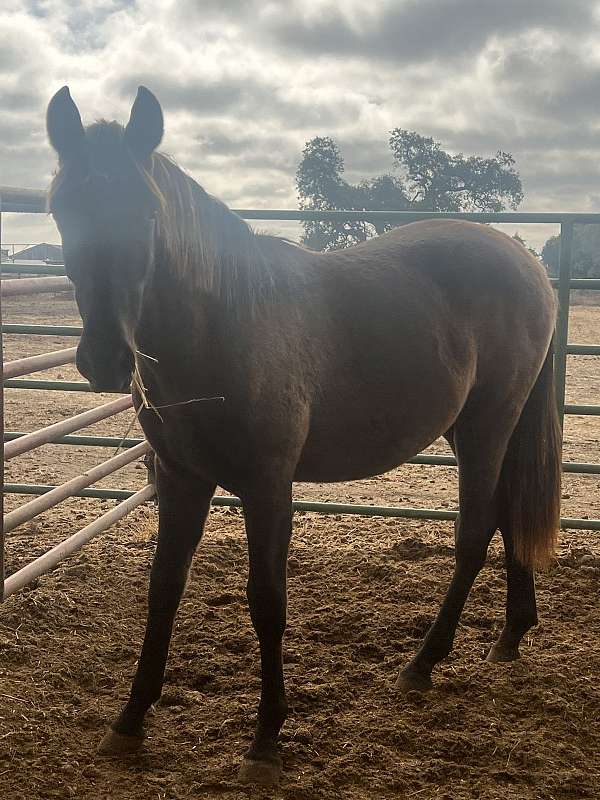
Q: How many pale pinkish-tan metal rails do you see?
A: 5